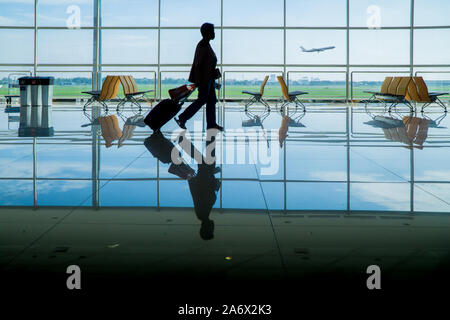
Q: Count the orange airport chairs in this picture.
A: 14